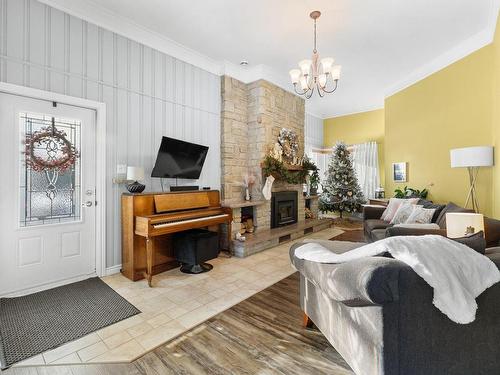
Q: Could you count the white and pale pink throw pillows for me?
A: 3